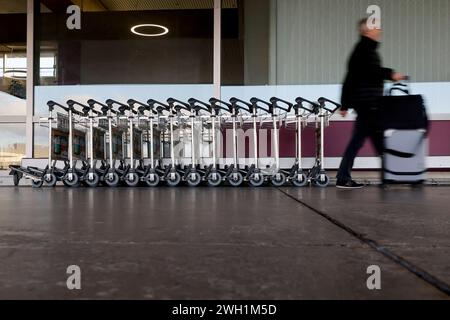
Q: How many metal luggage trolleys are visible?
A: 14